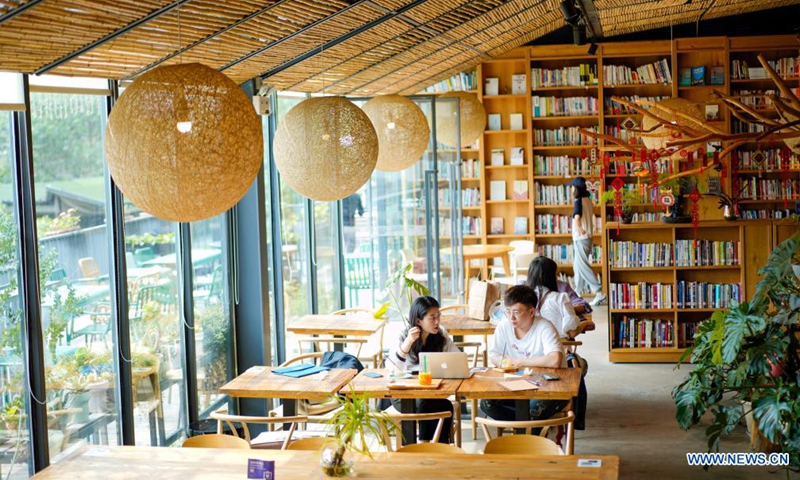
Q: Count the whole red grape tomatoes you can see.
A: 0